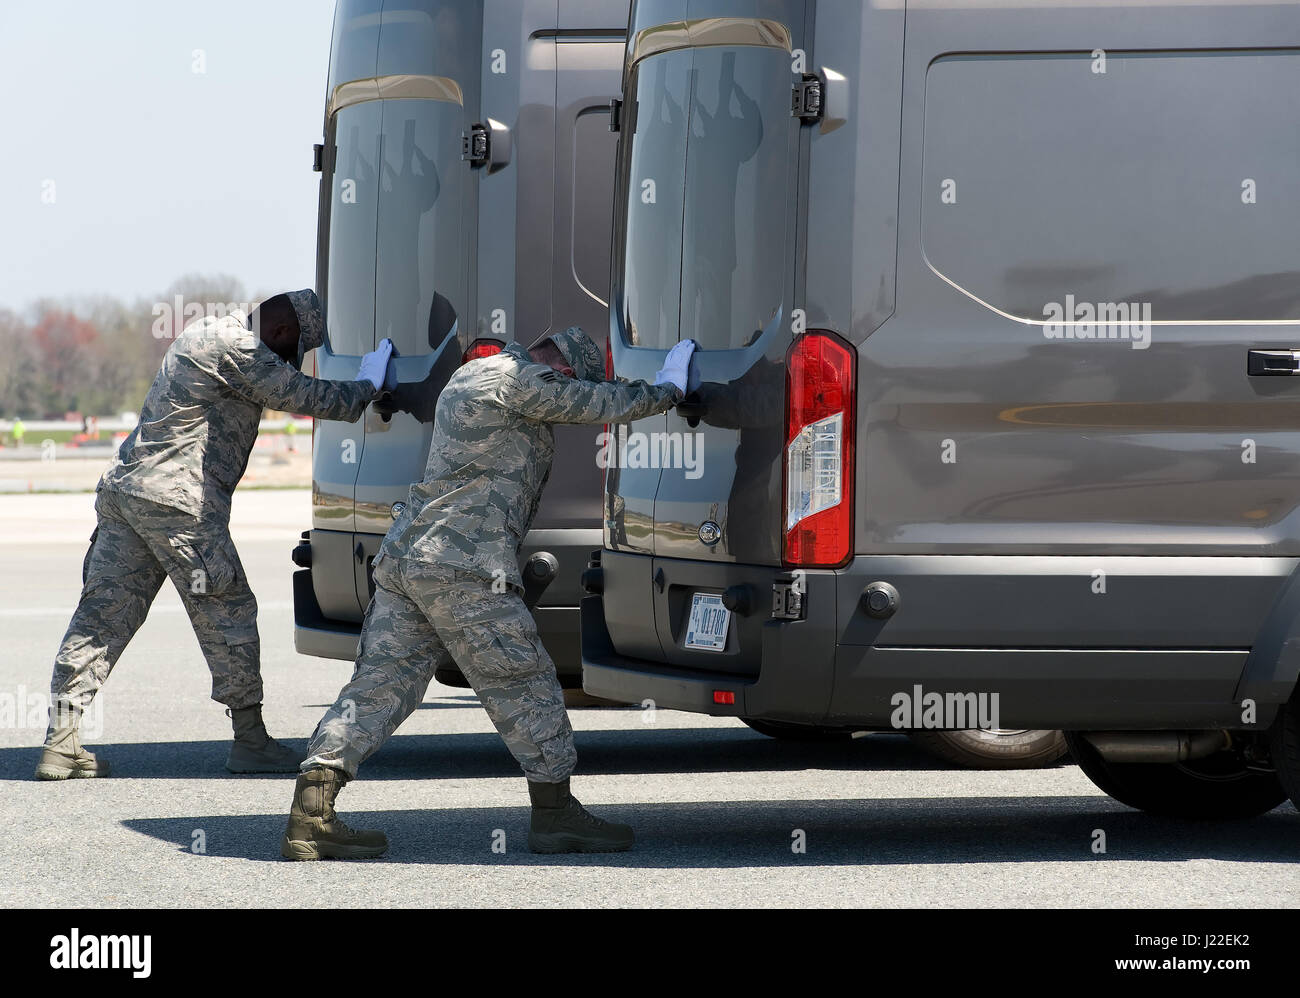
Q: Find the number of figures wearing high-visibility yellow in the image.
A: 2